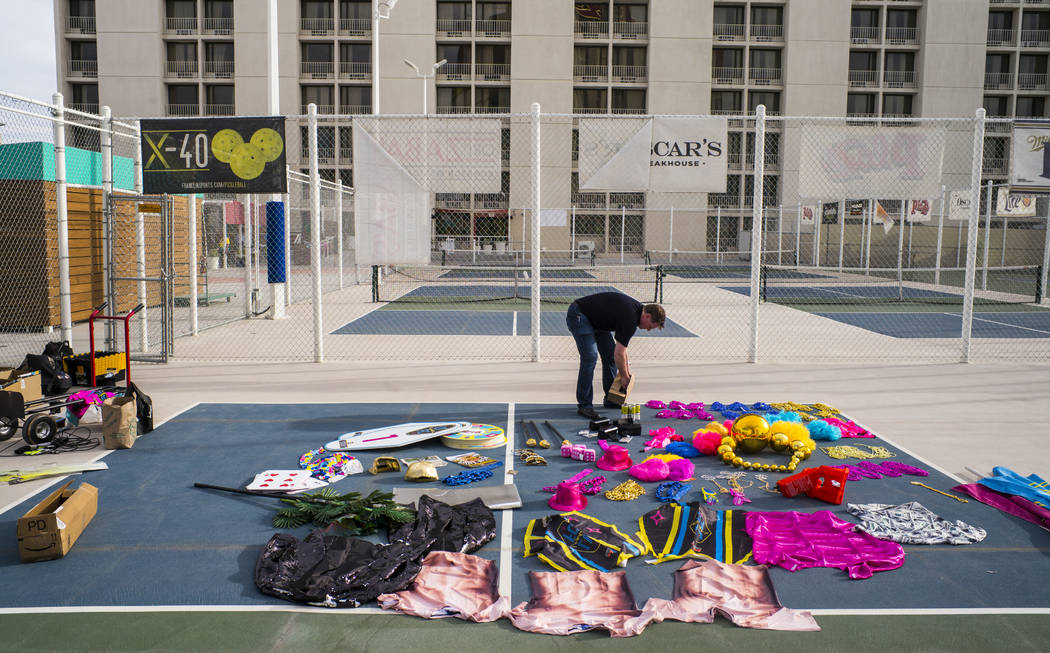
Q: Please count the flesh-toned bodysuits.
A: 3